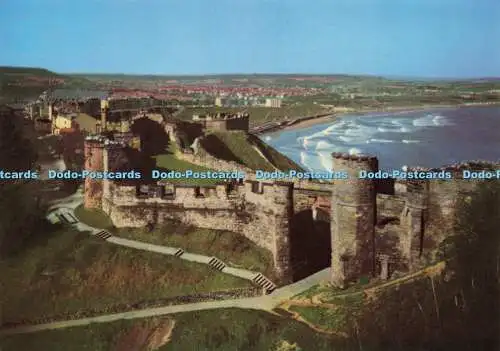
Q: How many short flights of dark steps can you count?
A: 4